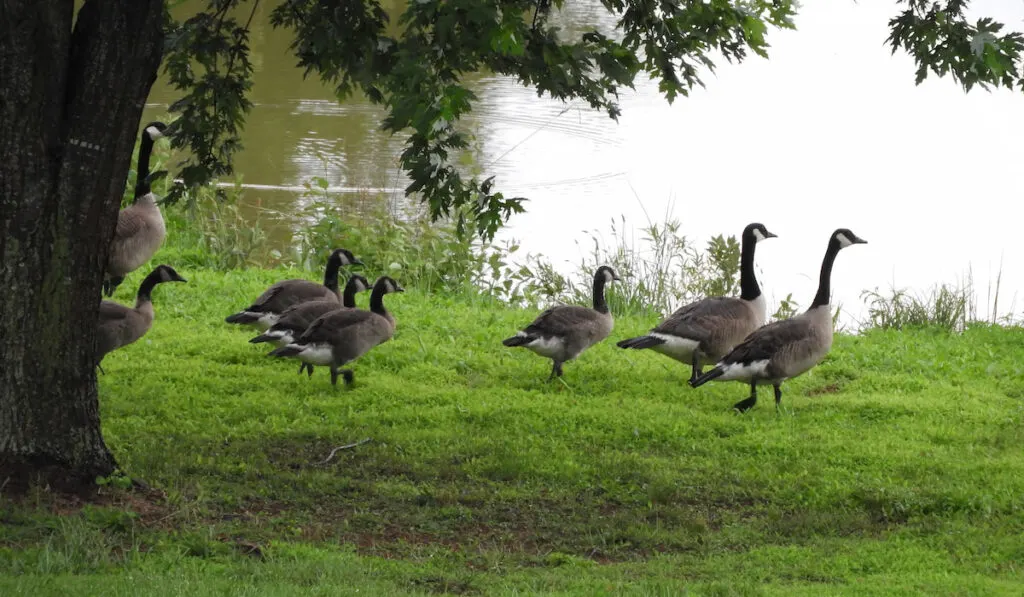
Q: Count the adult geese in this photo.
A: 3